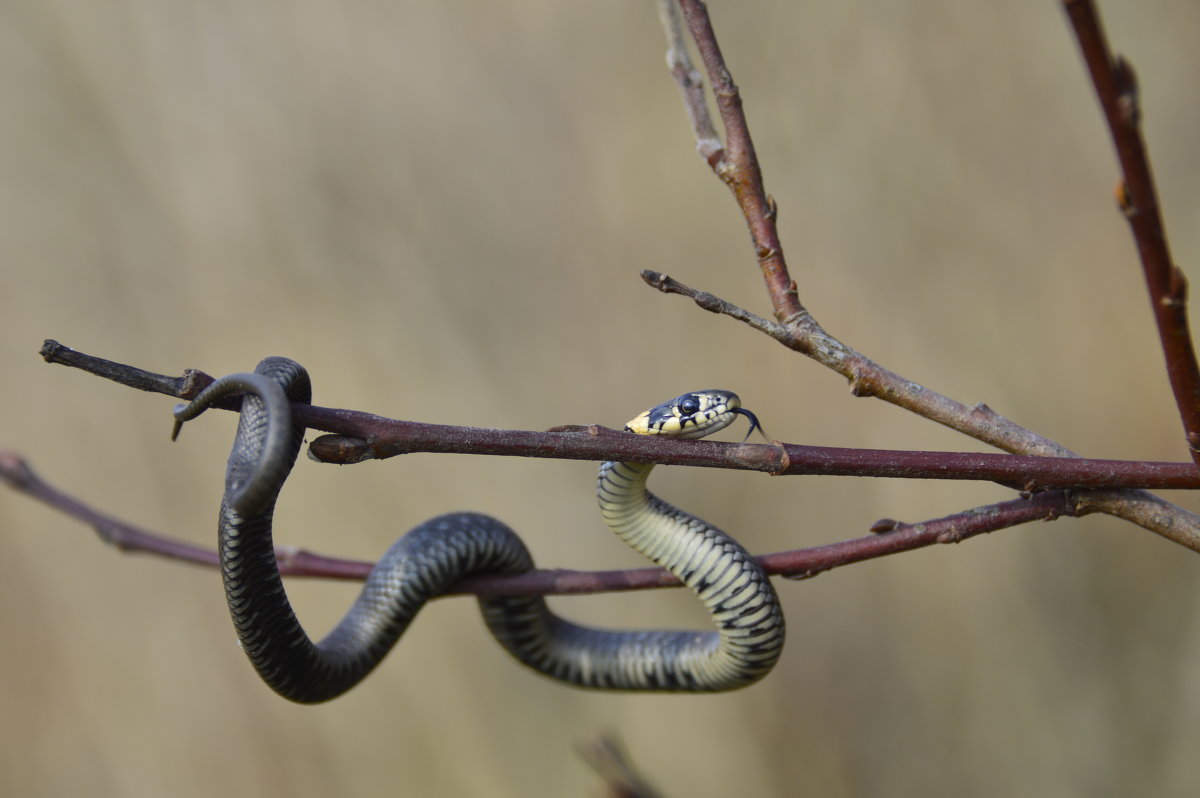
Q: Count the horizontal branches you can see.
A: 2